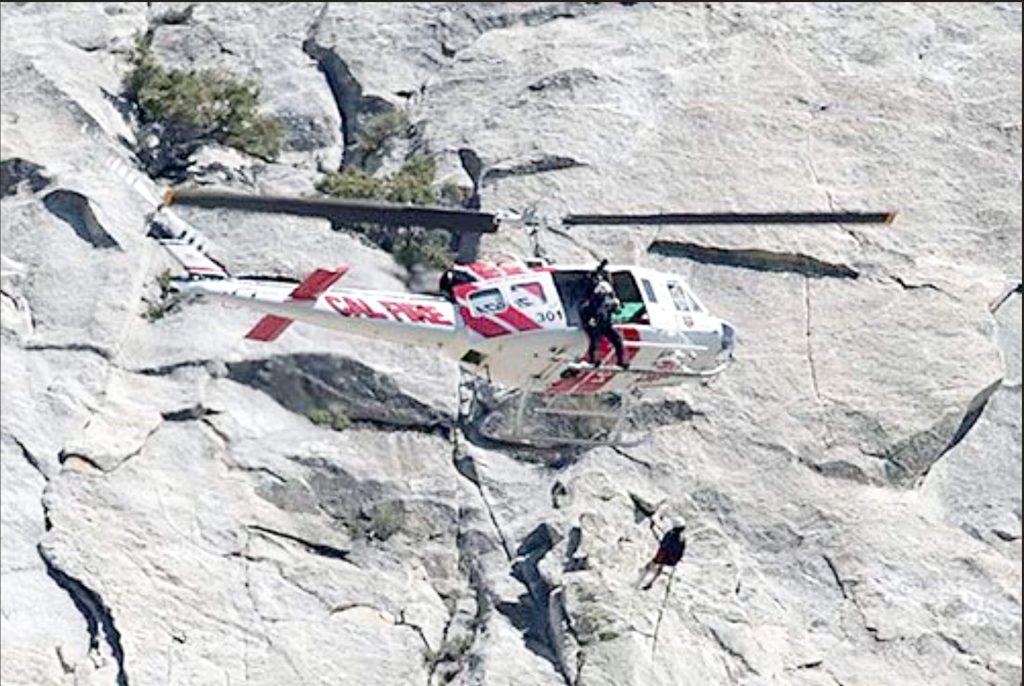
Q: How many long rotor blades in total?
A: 2